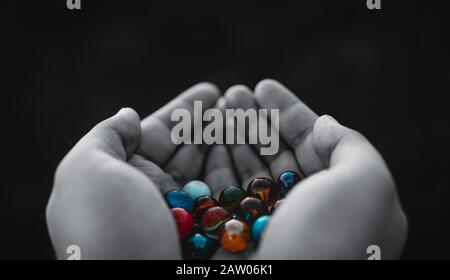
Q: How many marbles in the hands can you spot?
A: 13